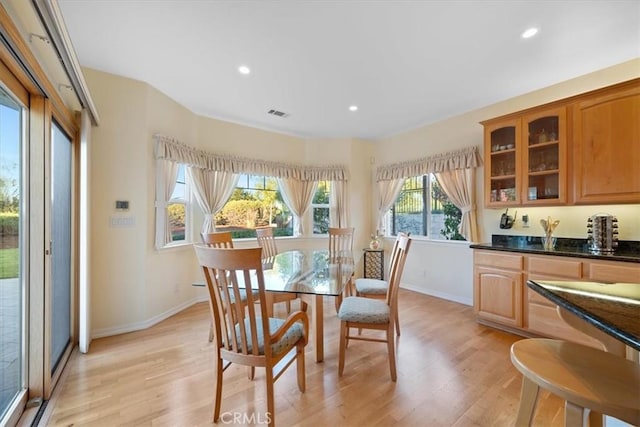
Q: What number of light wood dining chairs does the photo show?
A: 6